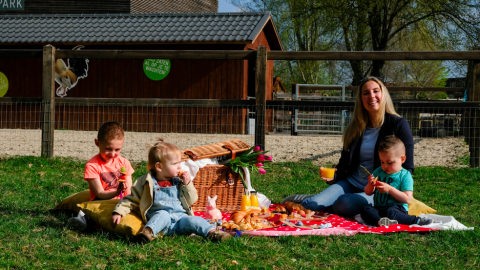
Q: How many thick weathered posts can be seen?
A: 3